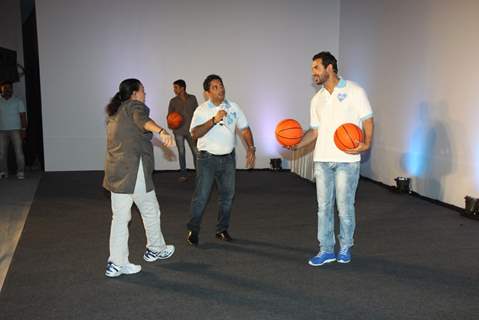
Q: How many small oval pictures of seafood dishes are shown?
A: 0